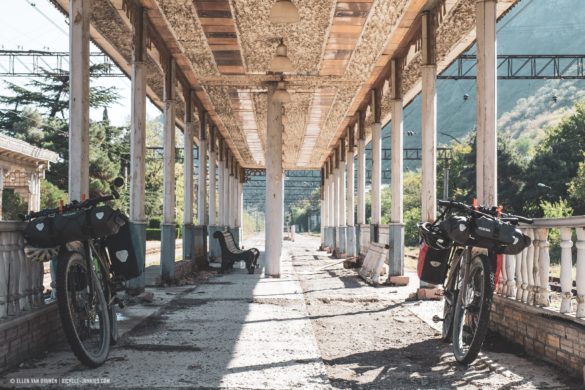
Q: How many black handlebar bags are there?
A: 2